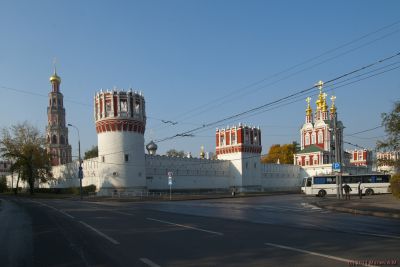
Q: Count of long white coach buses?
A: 1